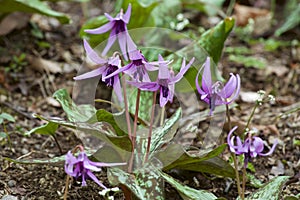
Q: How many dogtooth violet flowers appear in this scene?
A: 7